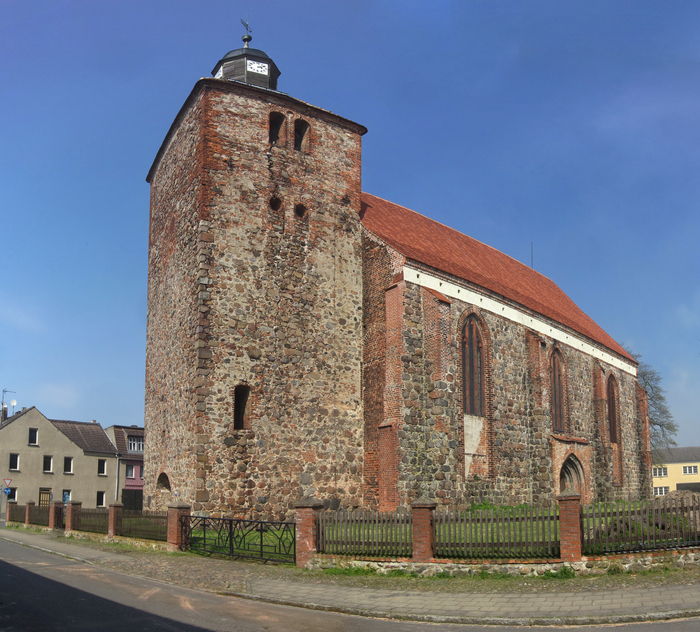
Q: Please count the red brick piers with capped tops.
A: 9